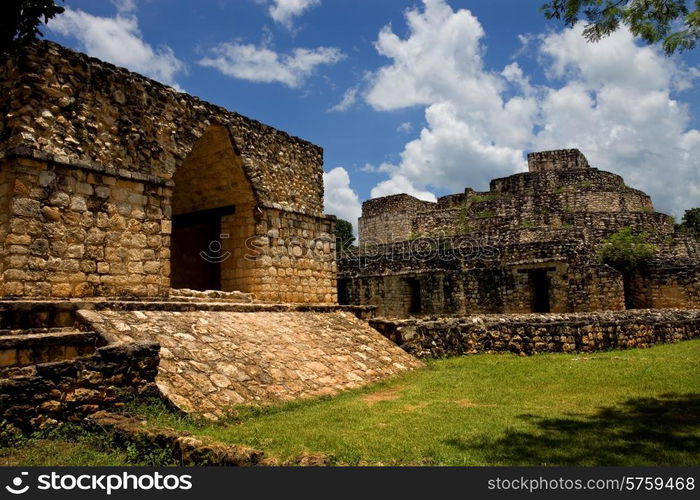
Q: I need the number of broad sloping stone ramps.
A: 1